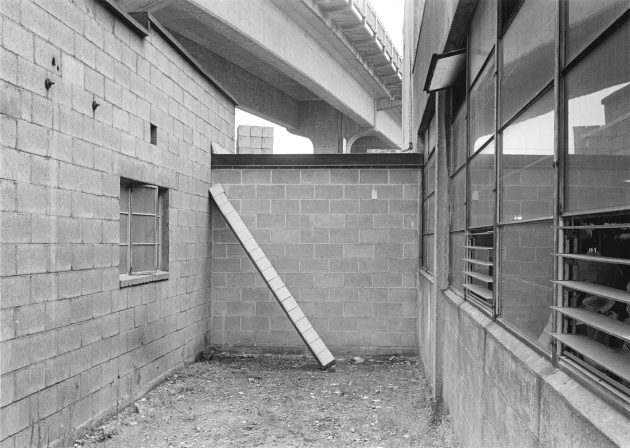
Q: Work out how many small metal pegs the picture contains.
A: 2